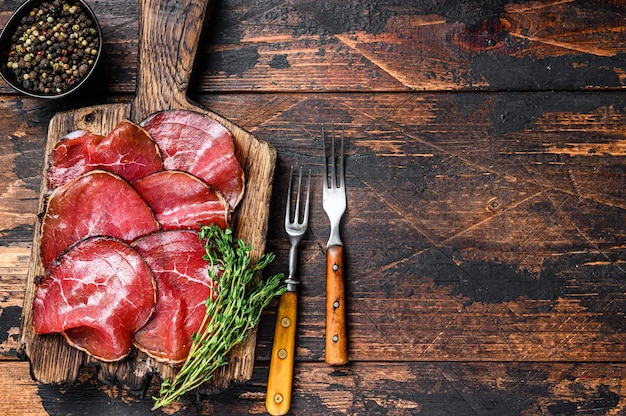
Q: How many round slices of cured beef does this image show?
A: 6